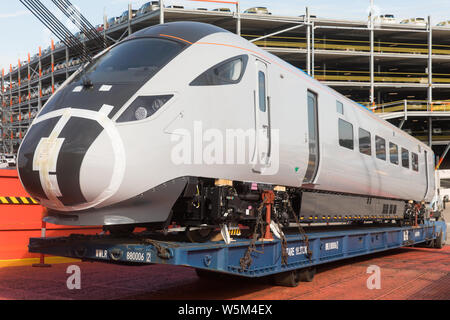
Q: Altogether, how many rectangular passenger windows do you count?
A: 6